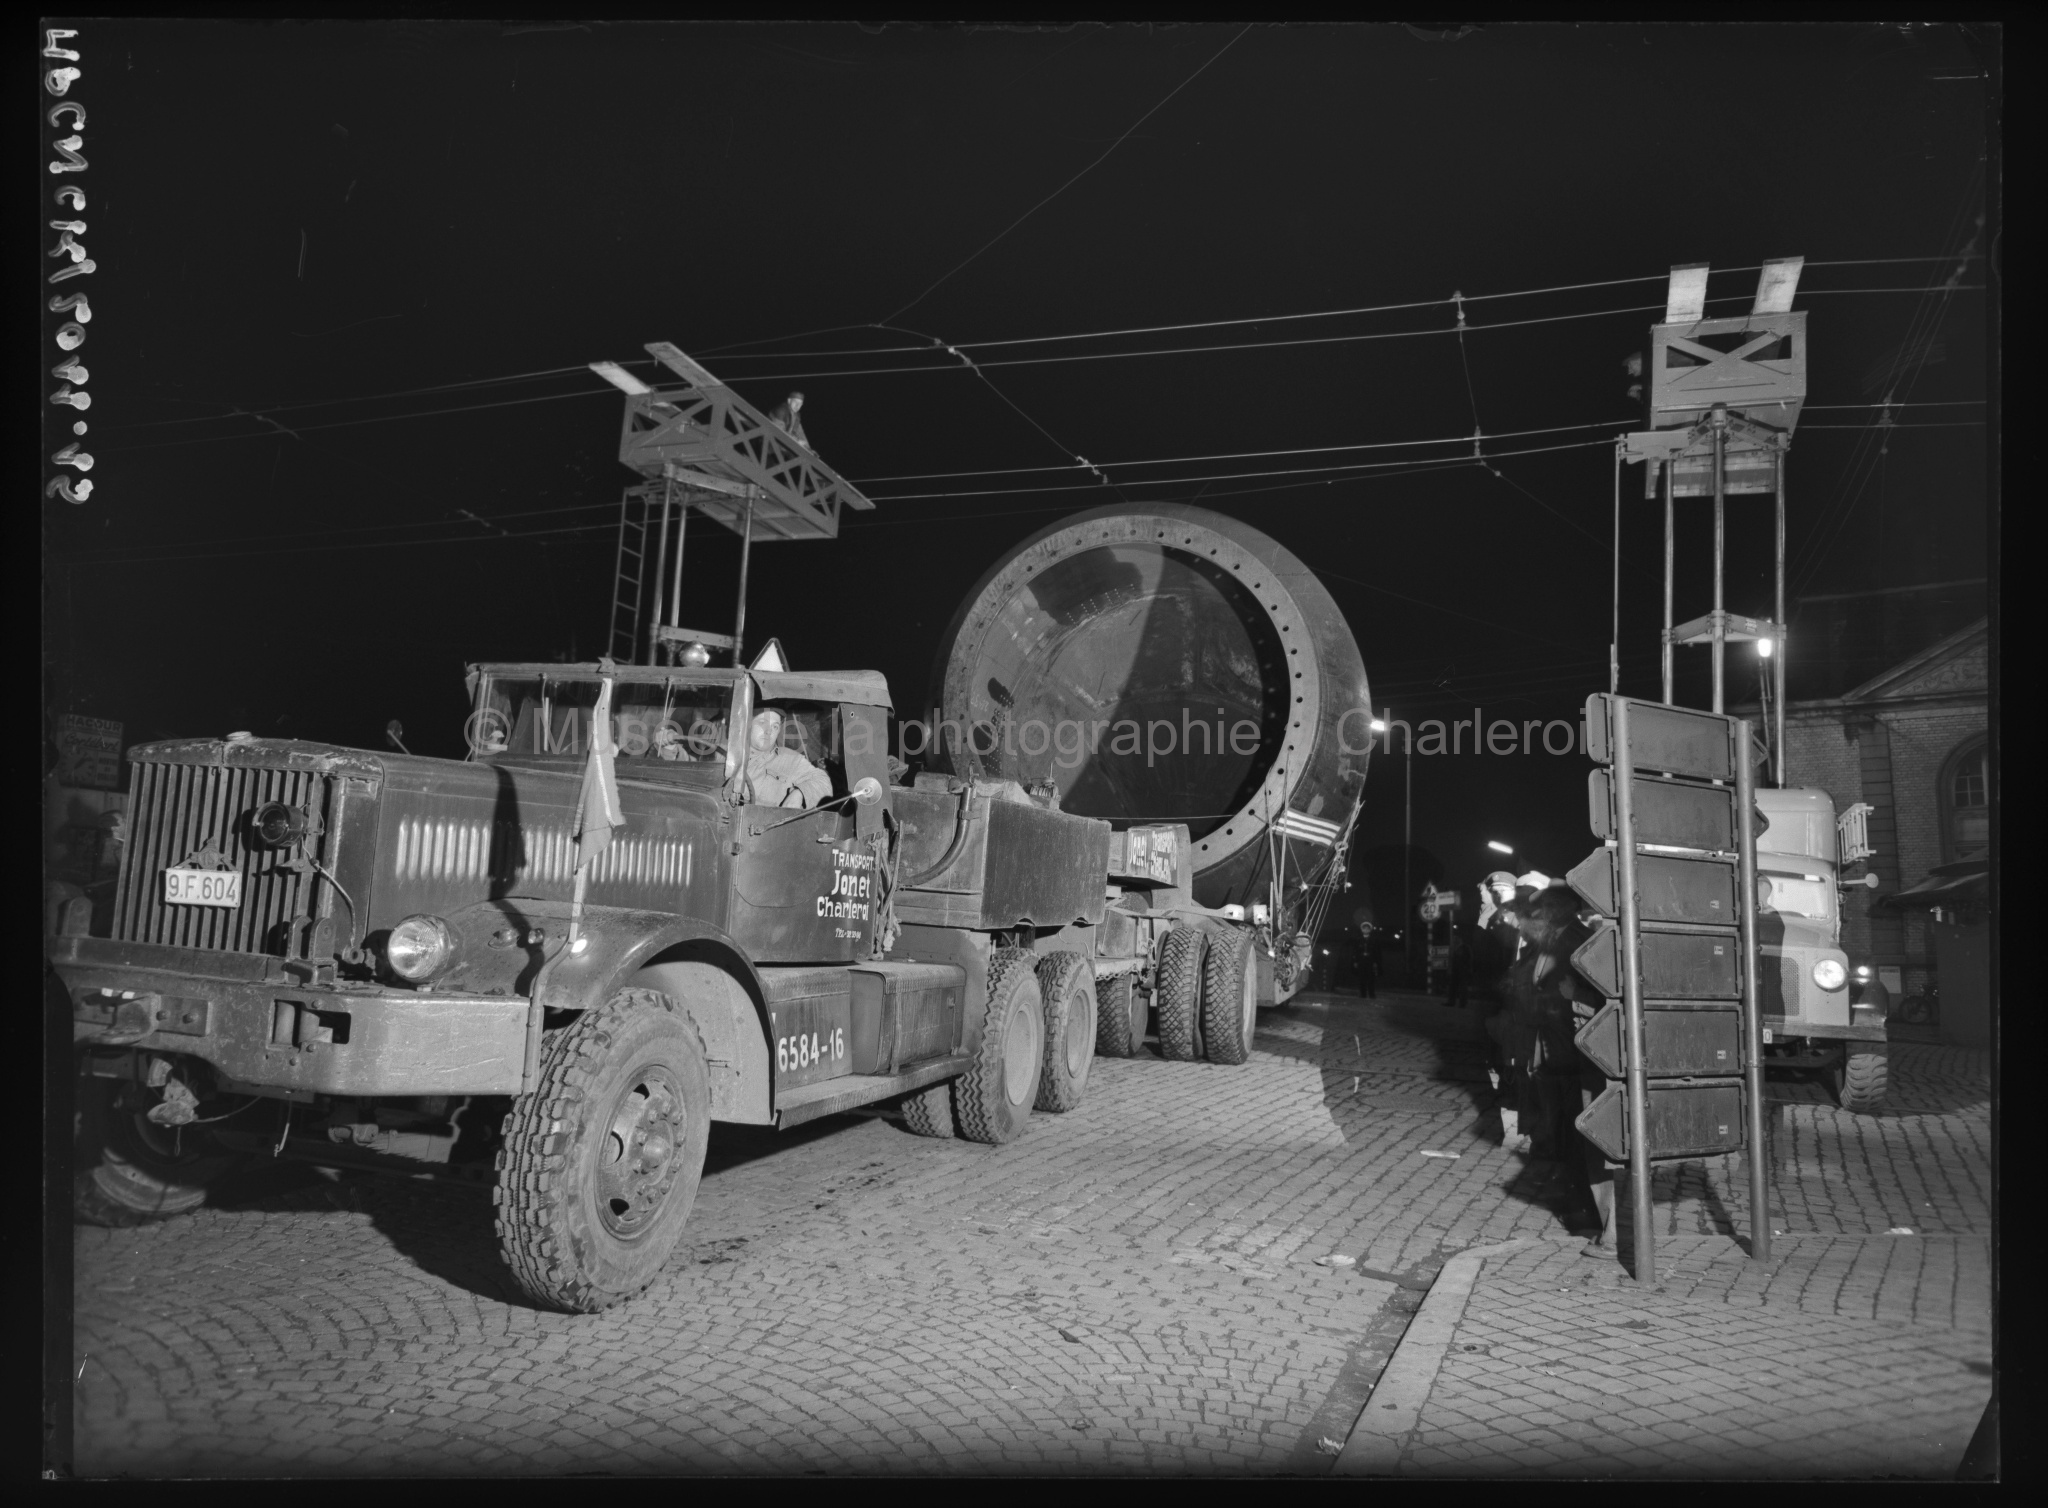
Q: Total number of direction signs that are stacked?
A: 6